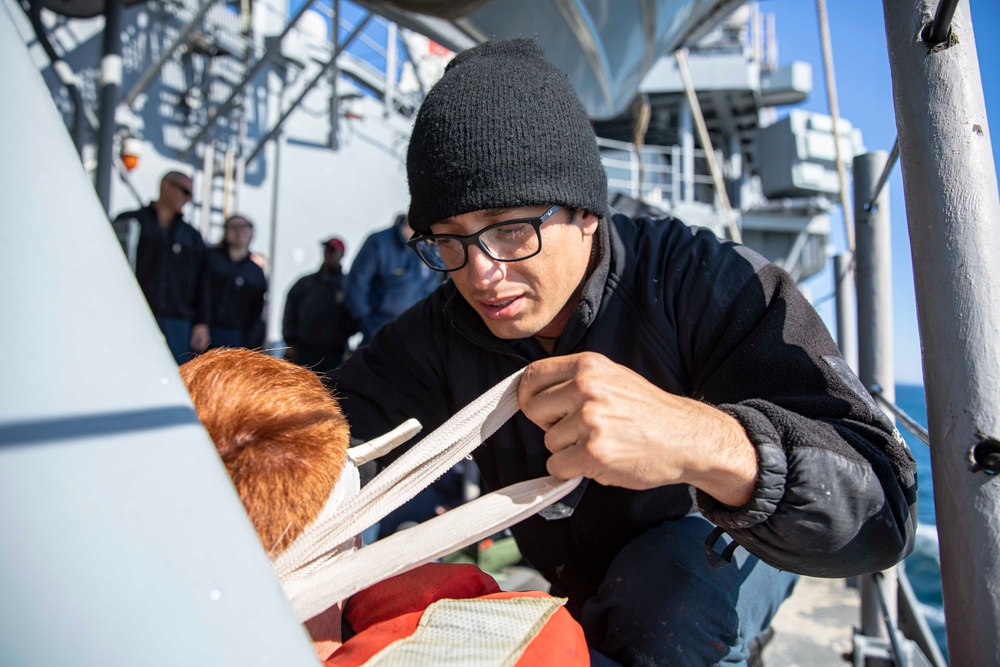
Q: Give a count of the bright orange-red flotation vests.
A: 1